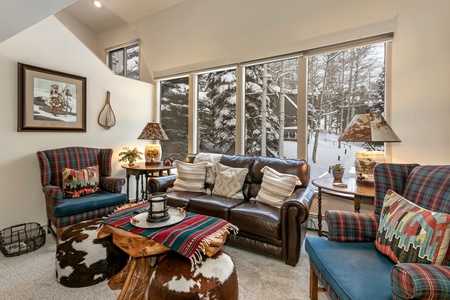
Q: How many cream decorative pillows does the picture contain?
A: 3